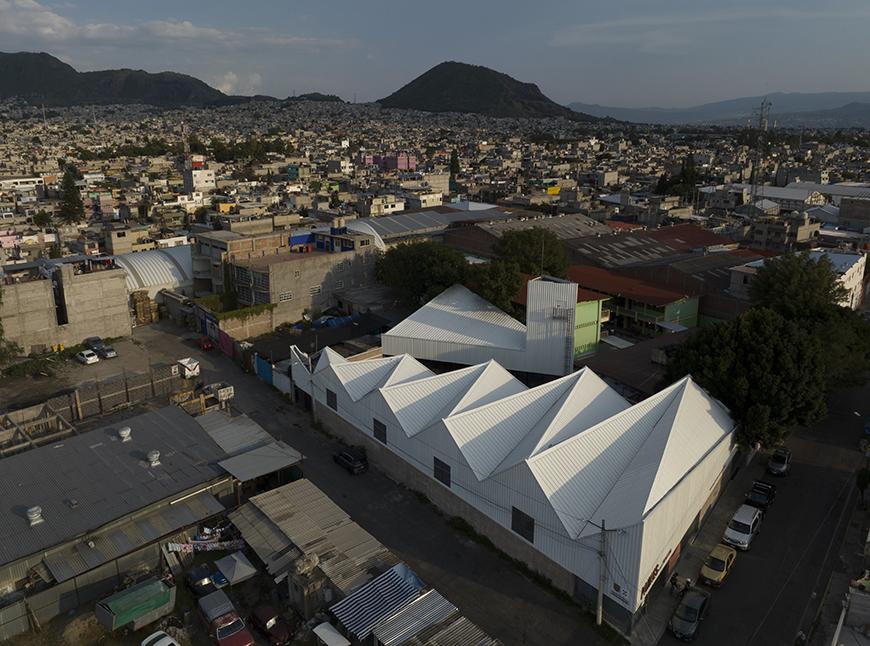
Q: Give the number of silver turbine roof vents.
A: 3